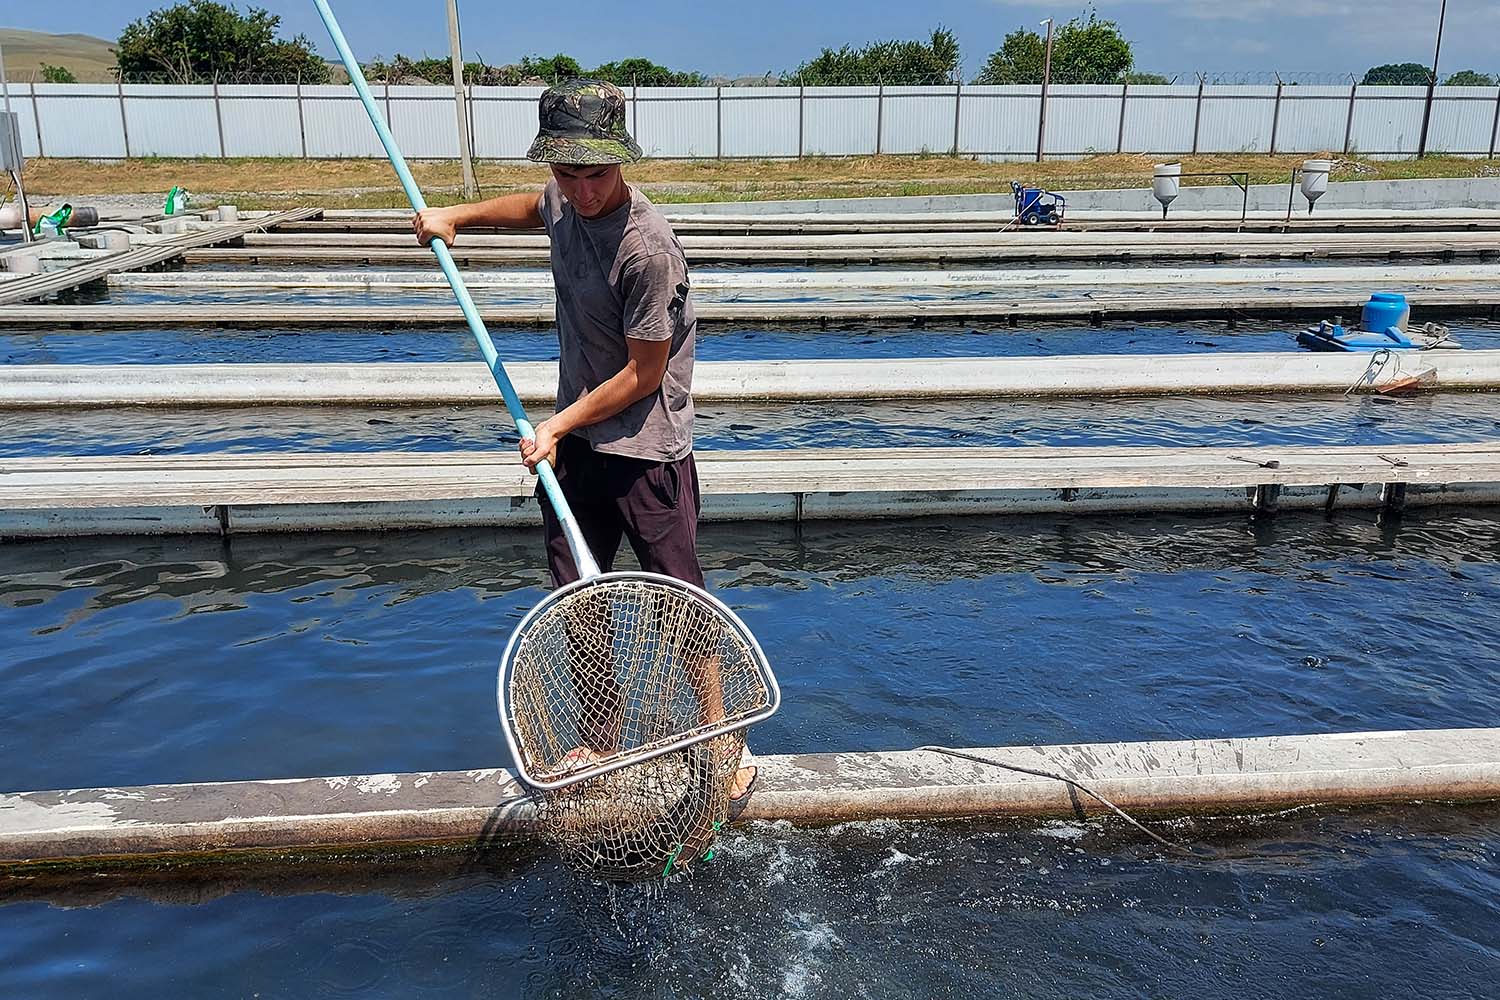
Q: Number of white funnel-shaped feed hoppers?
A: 2